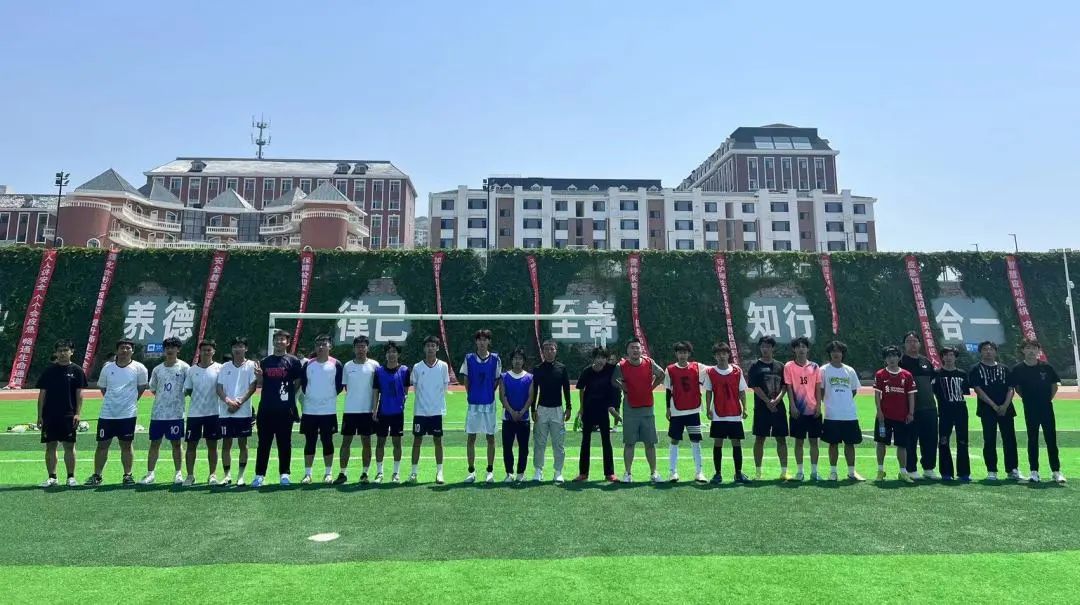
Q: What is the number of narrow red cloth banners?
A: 11